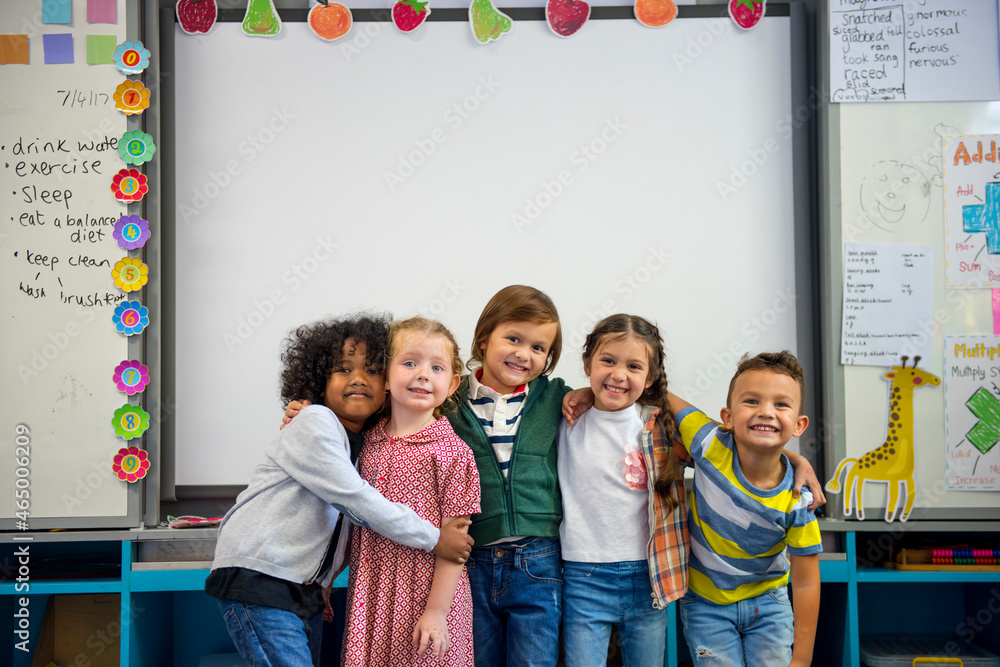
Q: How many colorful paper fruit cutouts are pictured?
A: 8